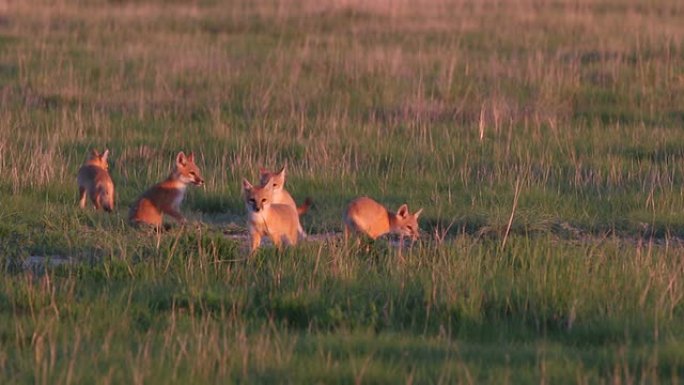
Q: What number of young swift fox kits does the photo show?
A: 5